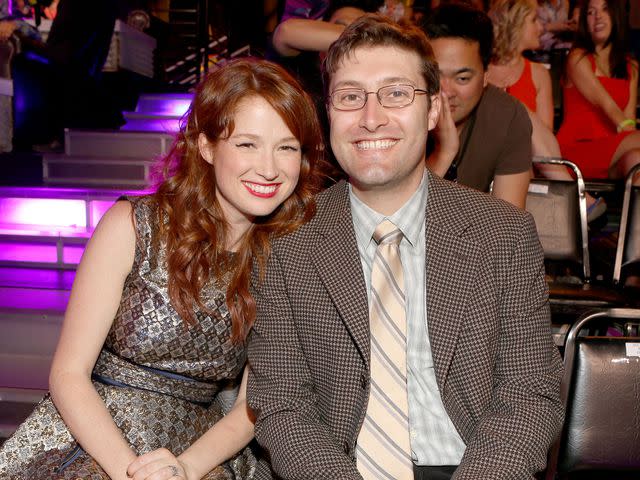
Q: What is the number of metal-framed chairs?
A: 3